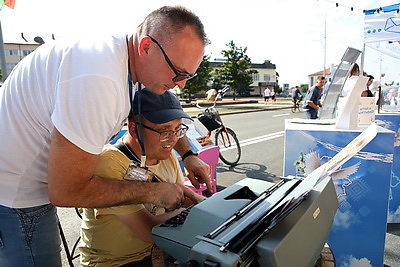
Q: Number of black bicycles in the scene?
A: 1